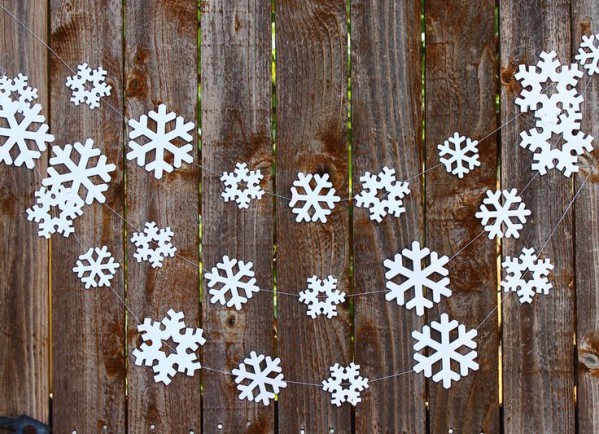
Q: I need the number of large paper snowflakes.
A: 8